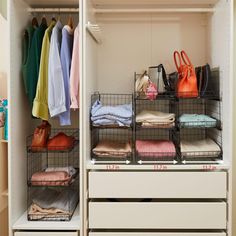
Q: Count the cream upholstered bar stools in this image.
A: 0